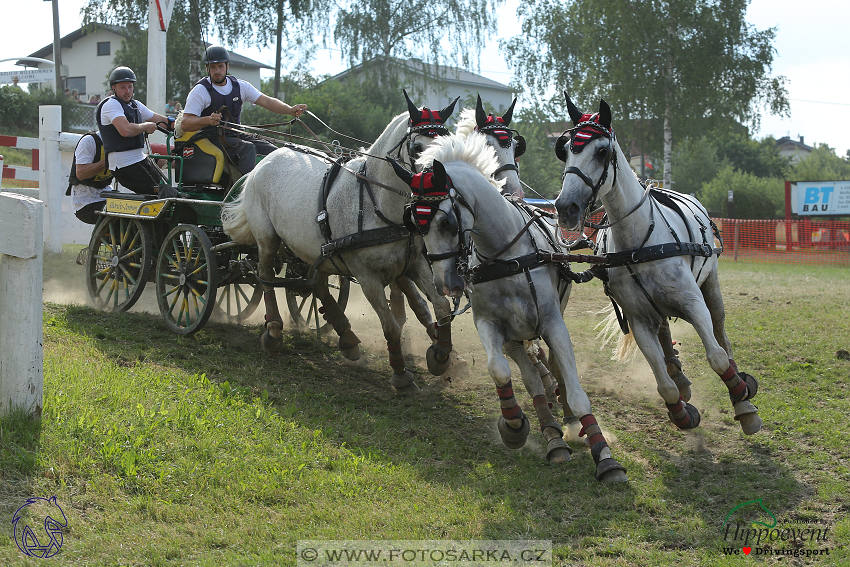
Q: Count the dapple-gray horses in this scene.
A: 4